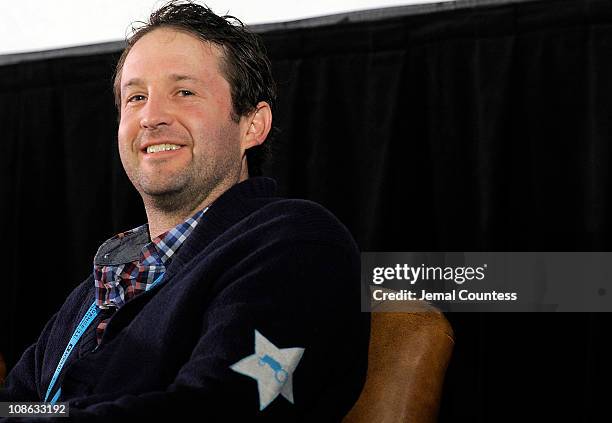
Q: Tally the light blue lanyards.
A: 1